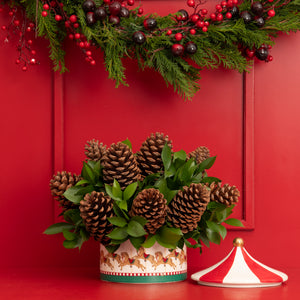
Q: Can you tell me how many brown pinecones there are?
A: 9